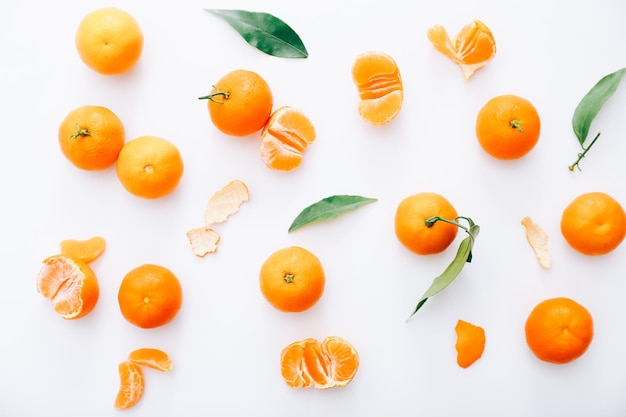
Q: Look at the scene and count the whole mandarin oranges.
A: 10